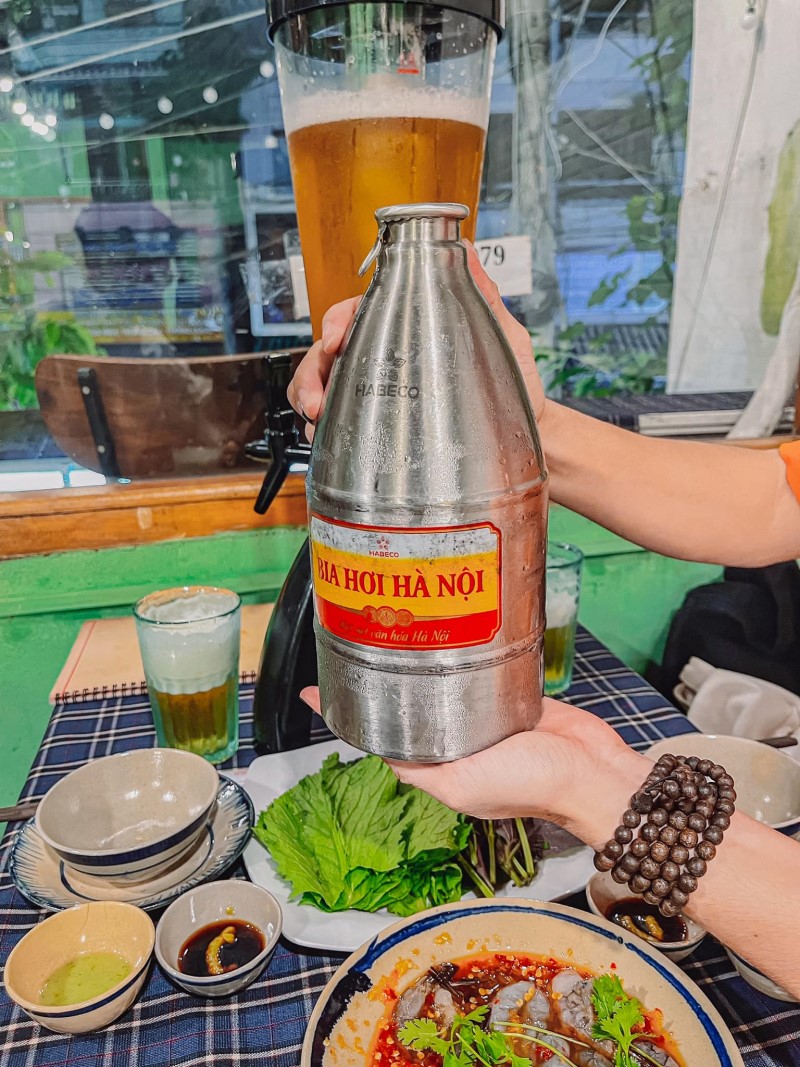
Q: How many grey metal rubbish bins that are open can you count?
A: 0